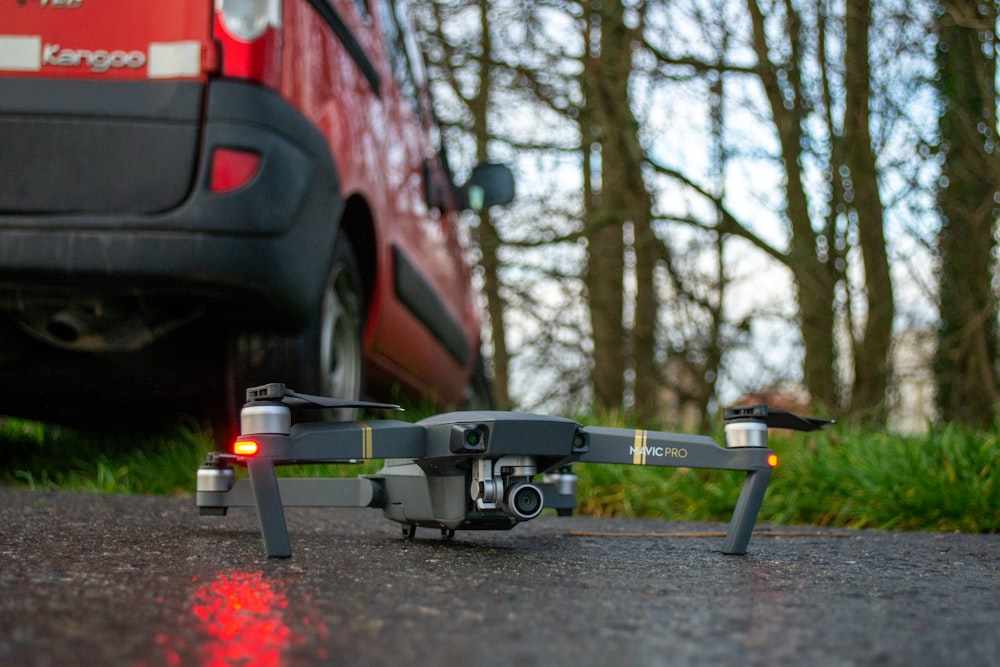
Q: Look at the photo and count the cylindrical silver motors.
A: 4